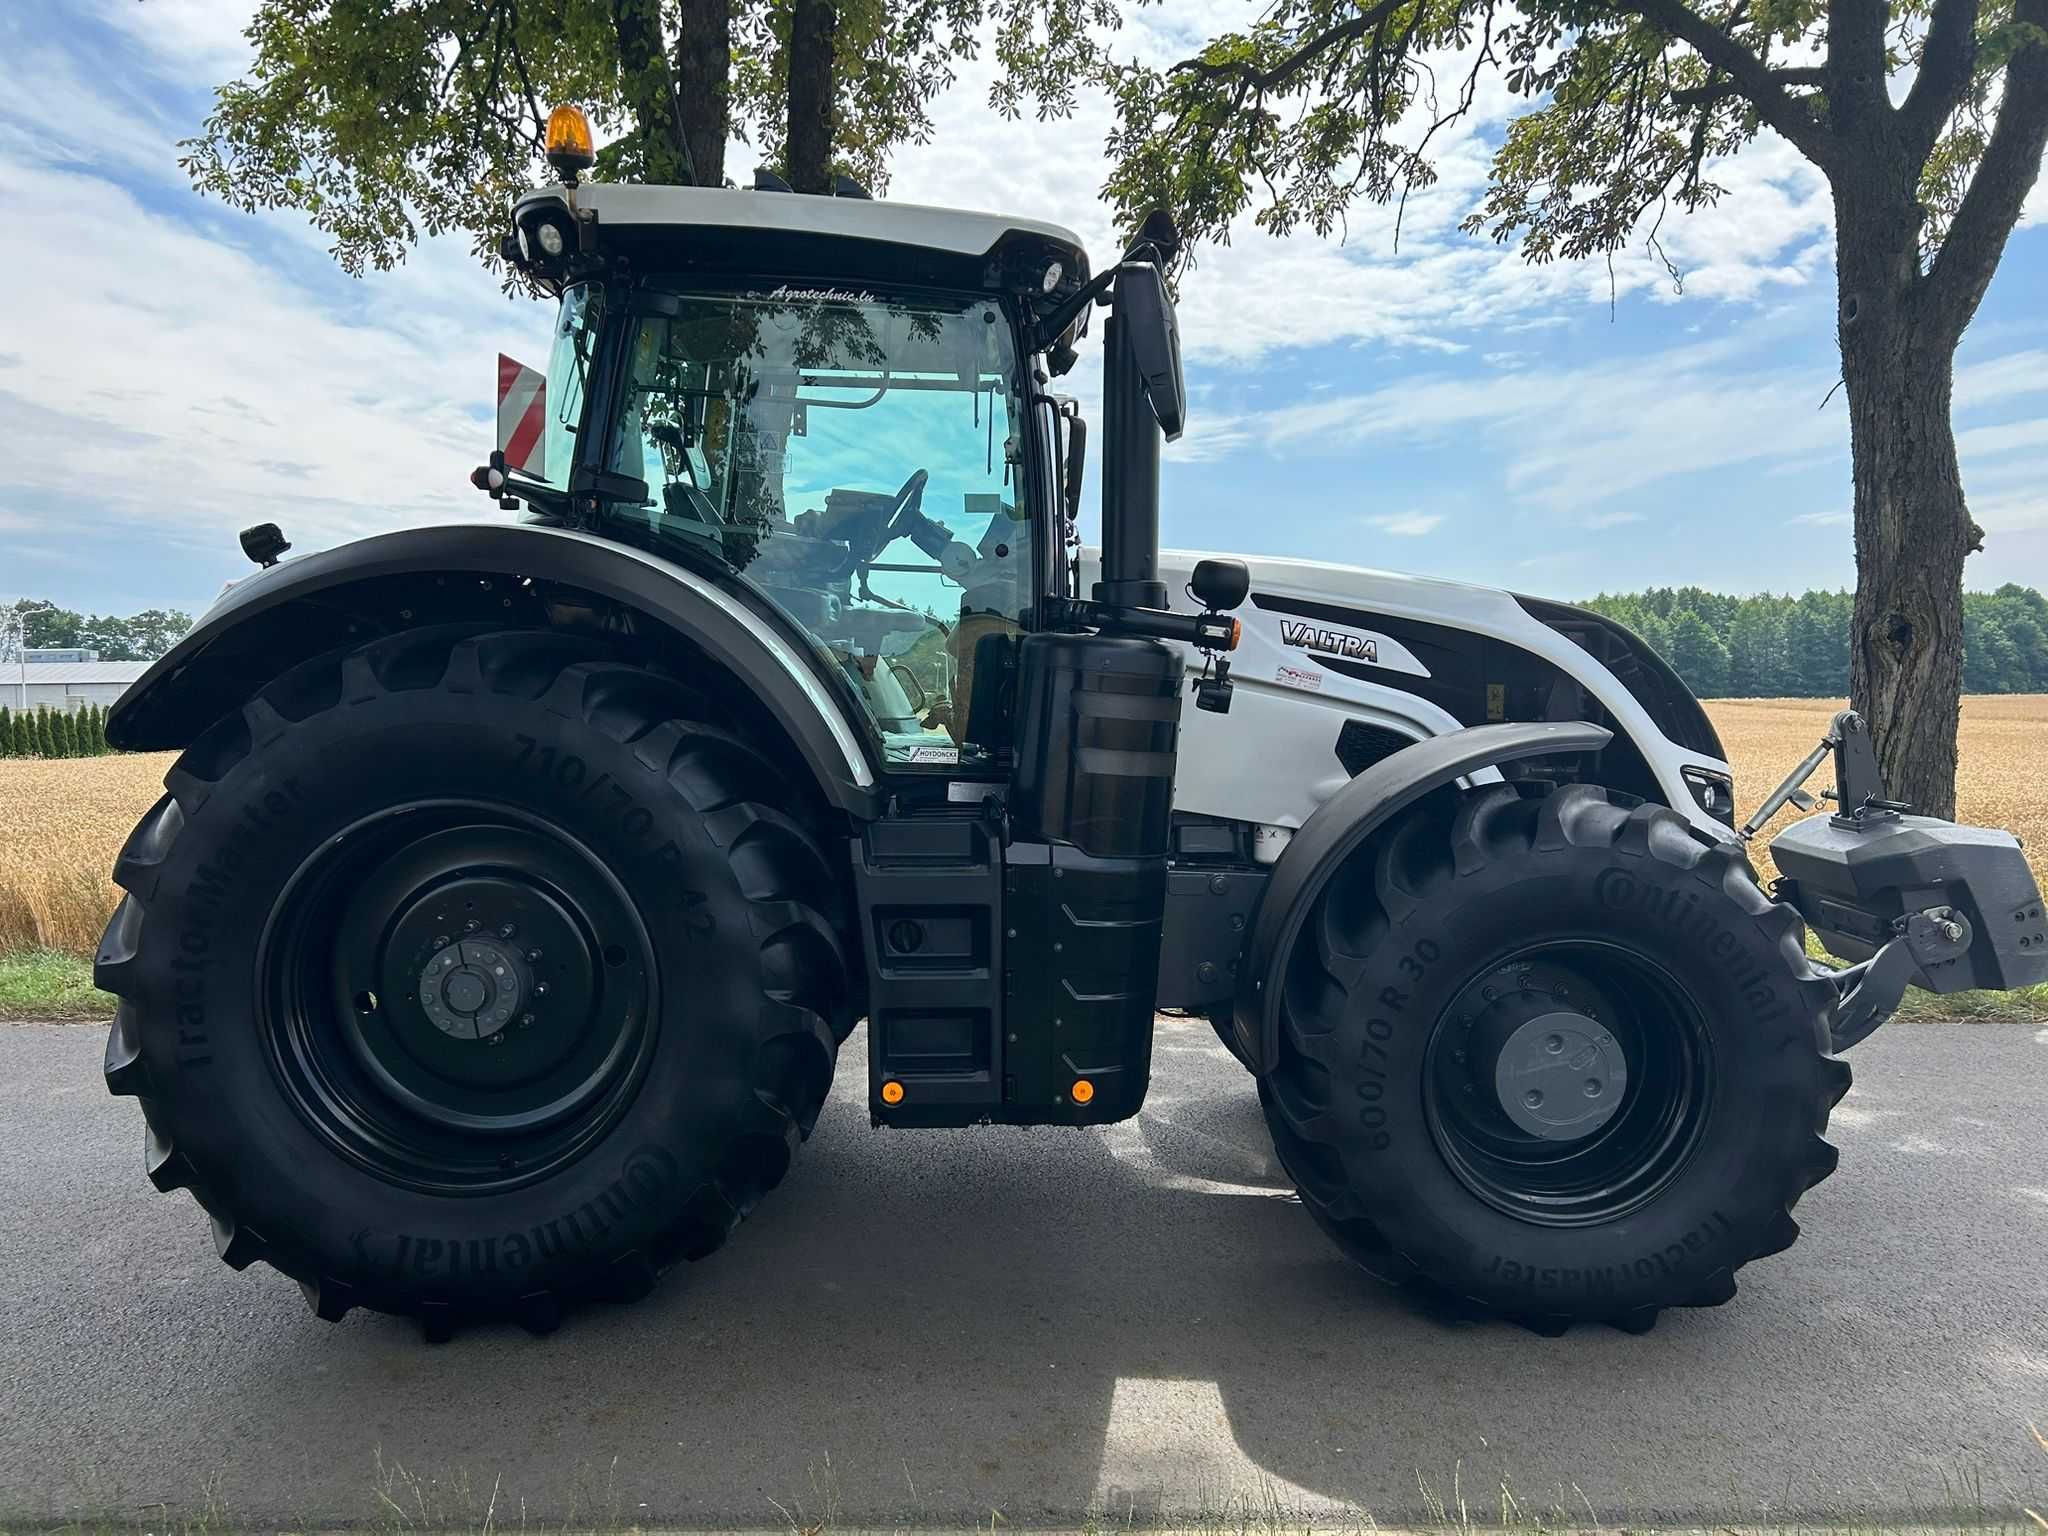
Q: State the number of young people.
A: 0